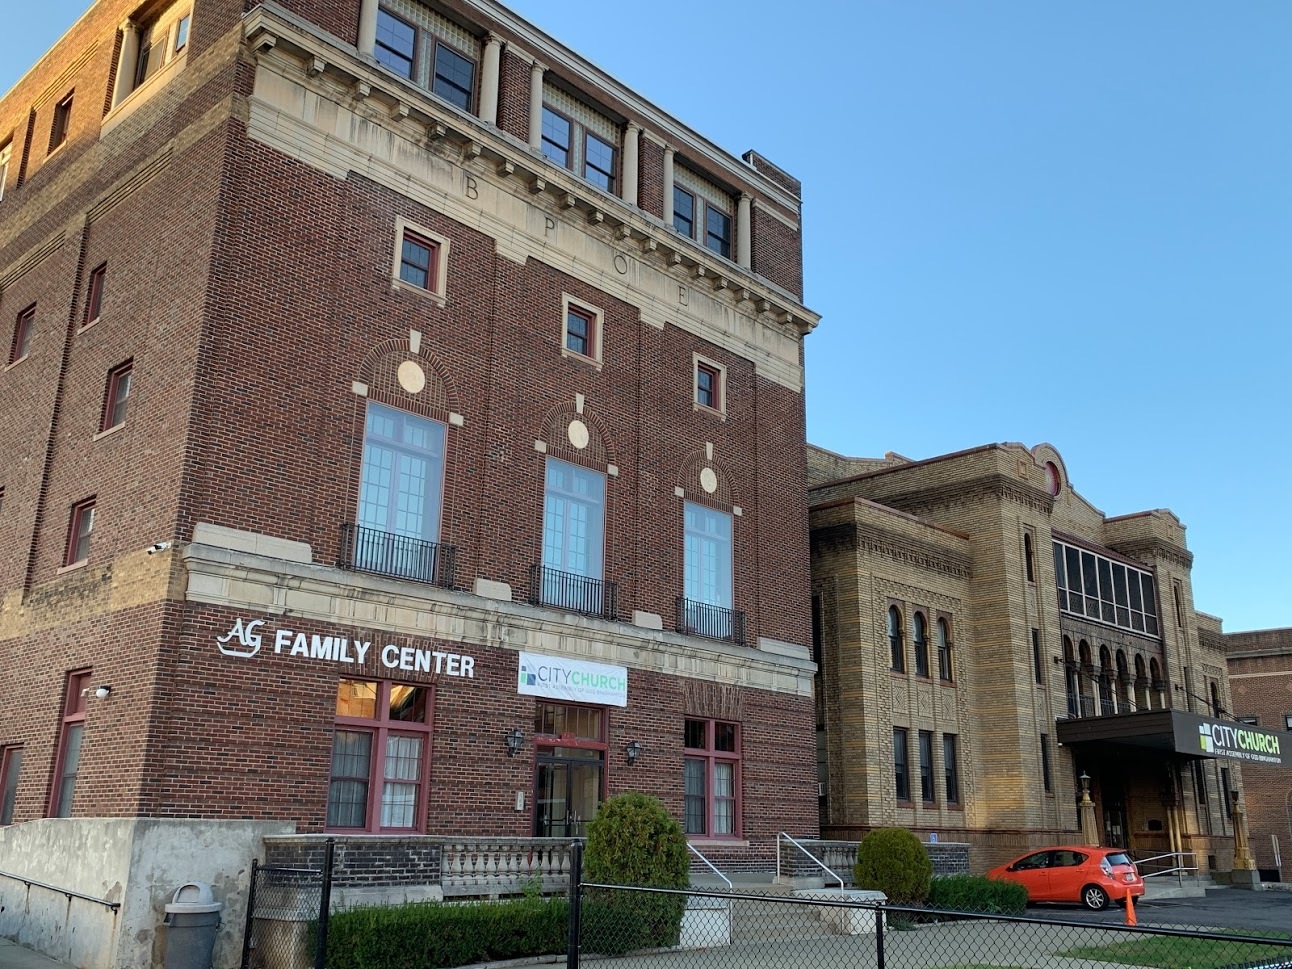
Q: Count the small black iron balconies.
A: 3